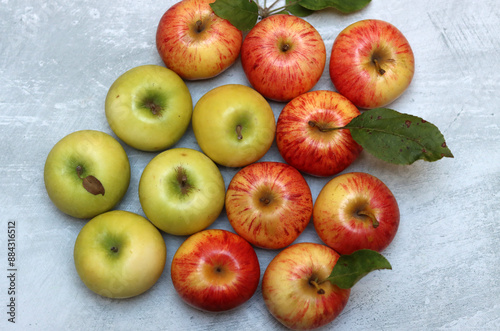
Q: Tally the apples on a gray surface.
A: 13